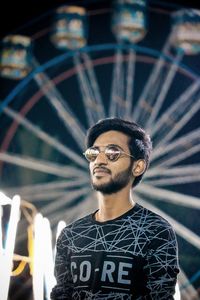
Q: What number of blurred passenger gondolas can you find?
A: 4